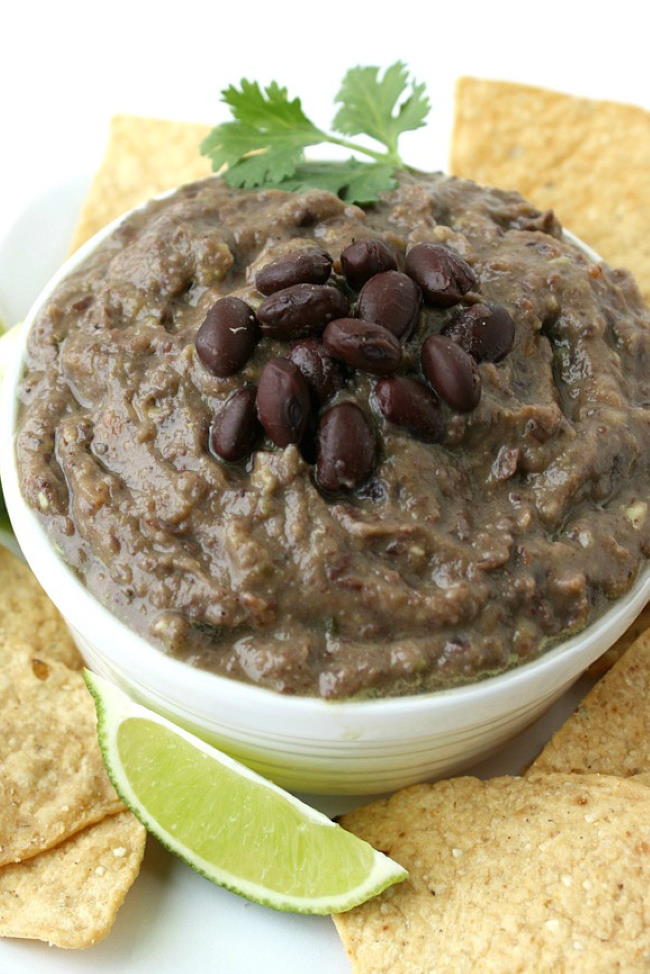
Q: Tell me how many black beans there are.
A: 14